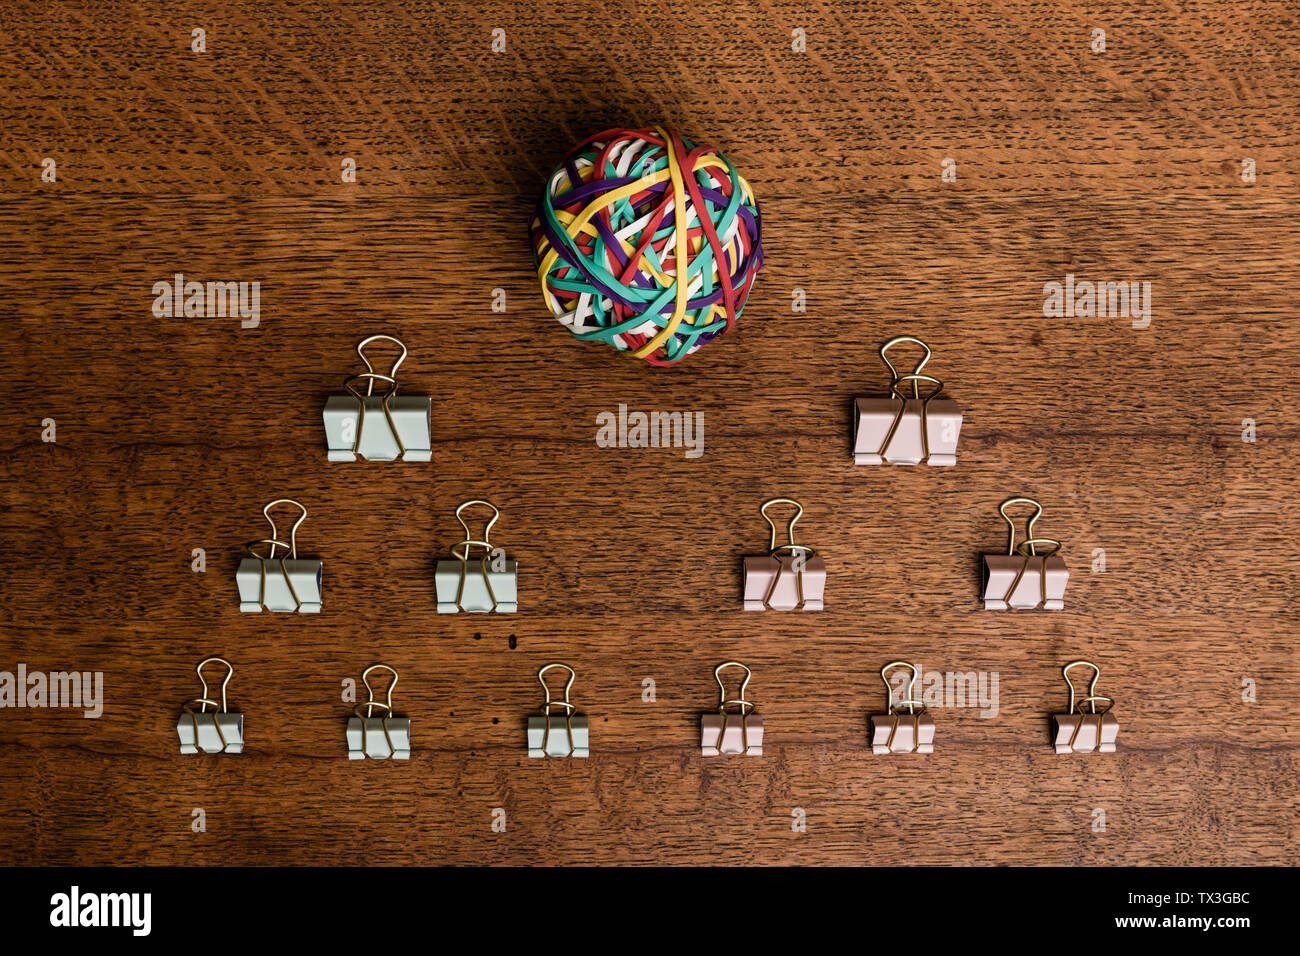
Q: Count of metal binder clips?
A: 12